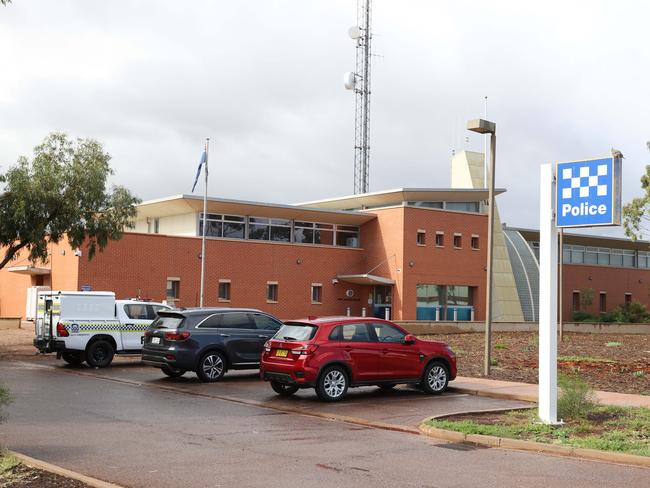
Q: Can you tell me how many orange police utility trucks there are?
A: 0